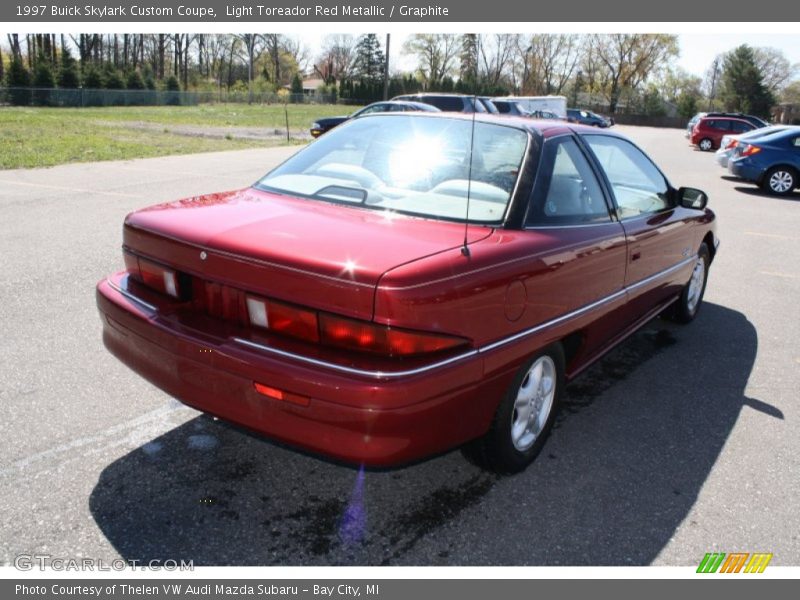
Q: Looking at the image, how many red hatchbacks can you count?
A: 1